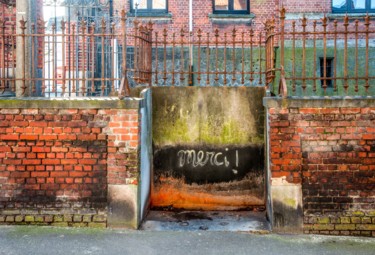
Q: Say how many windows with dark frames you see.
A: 3